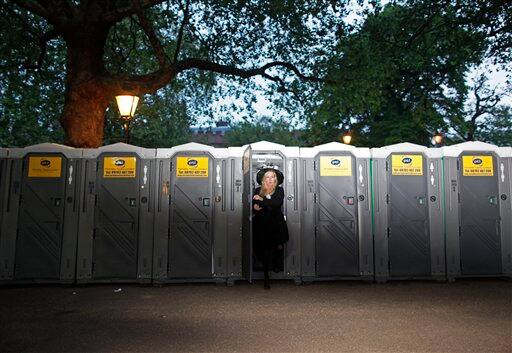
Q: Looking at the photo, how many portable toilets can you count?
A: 7